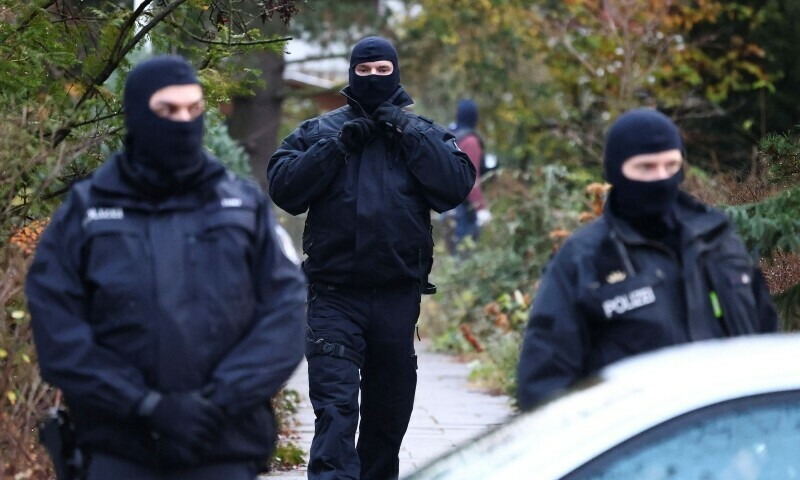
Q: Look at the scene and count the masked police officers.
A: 3